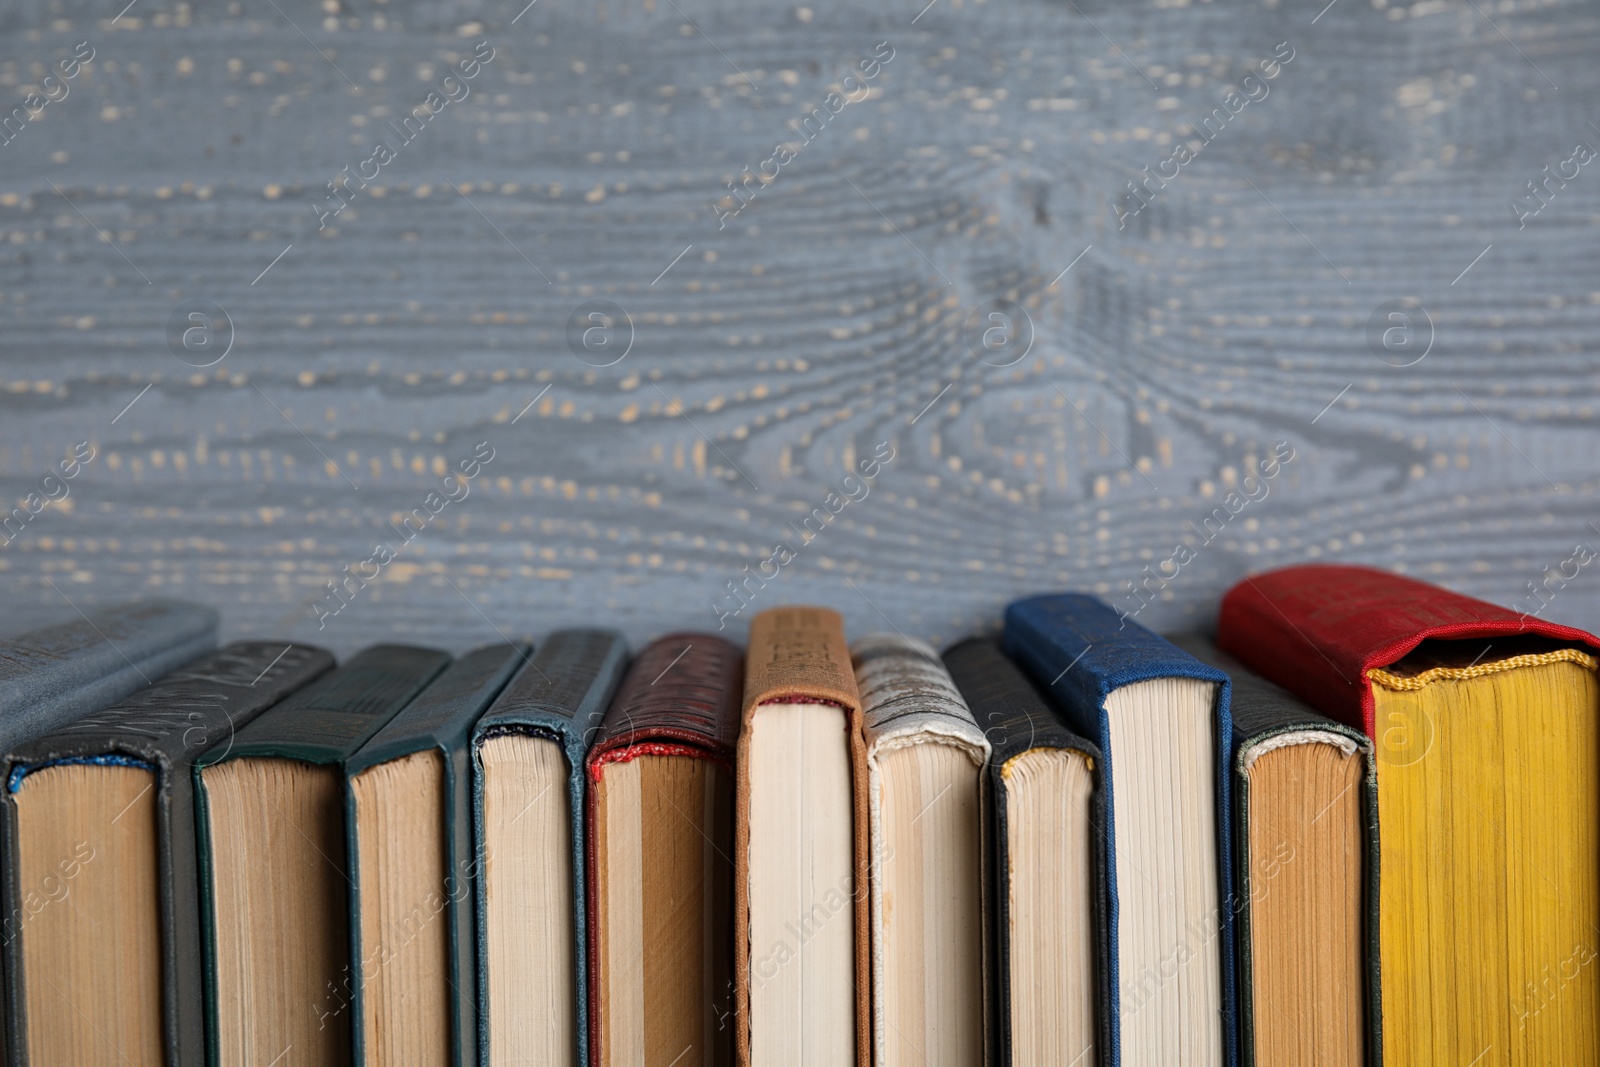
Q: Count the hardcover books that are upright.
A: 12